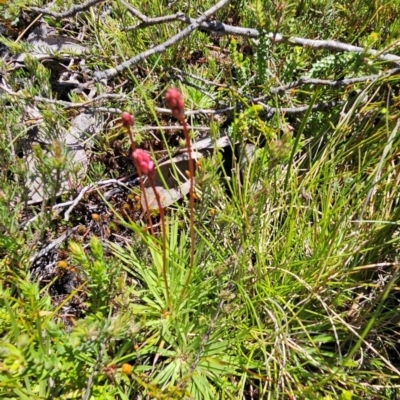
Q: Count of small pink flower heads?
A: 3